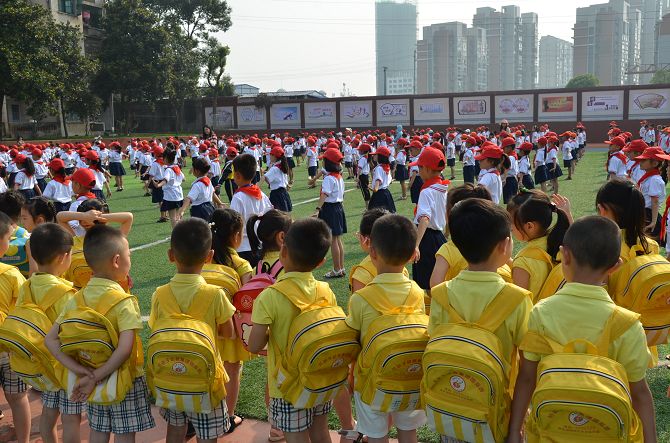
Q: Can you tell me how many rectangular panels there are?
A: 12